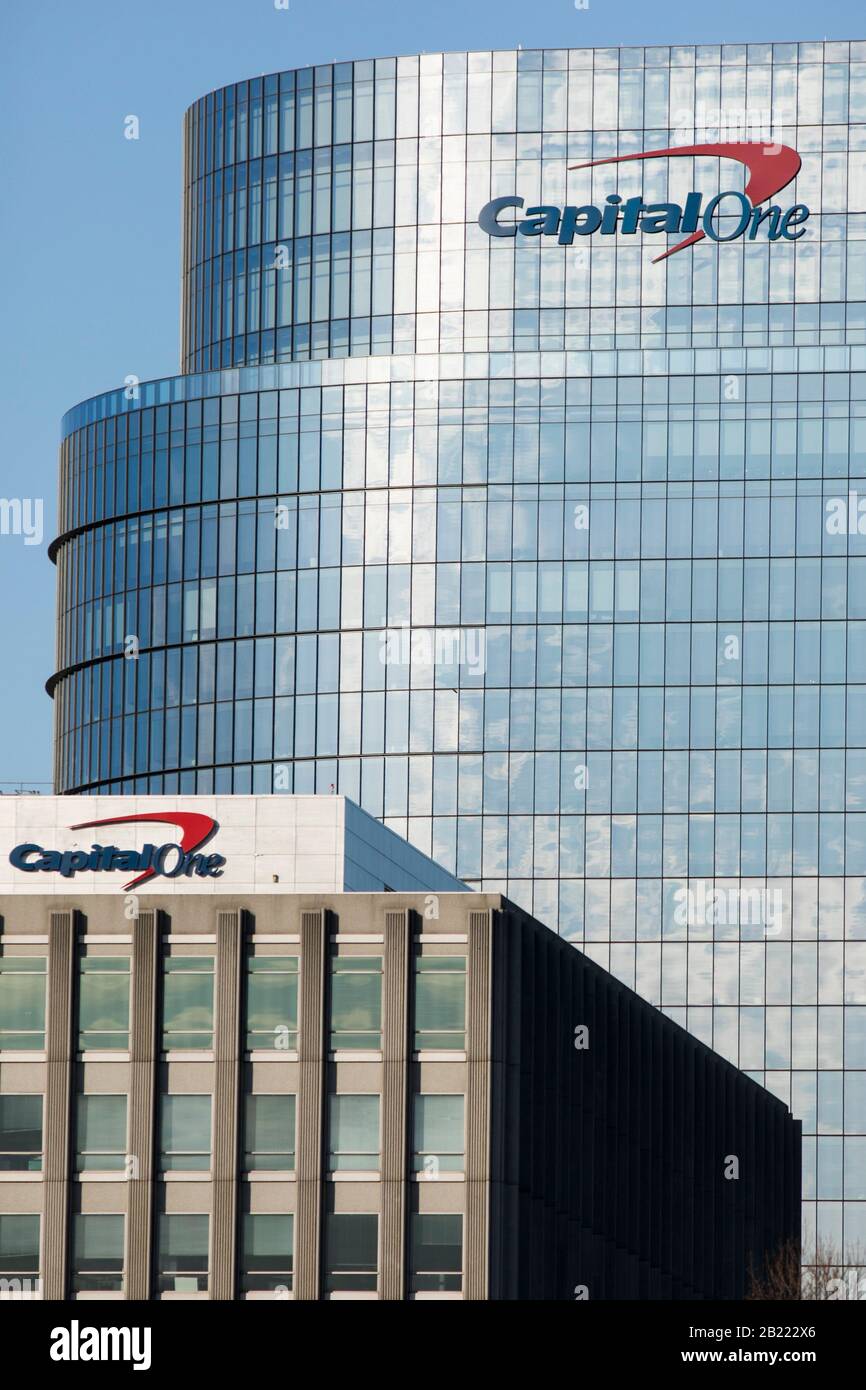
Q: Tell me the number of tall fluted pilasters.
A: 6